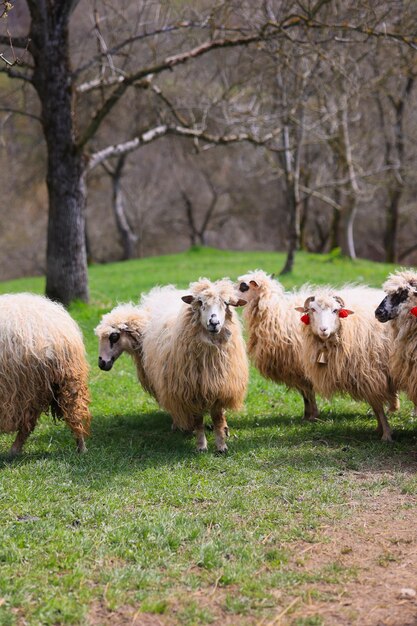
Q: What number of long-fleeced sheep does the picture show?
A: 6